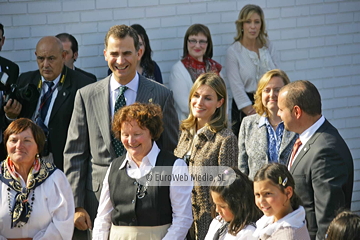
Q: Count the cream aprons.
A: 1